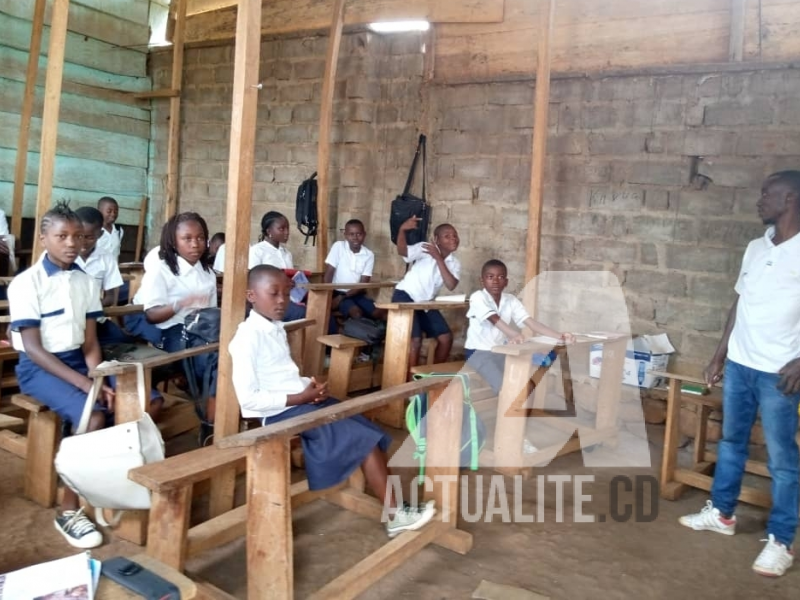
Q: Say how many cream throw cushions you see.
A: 0